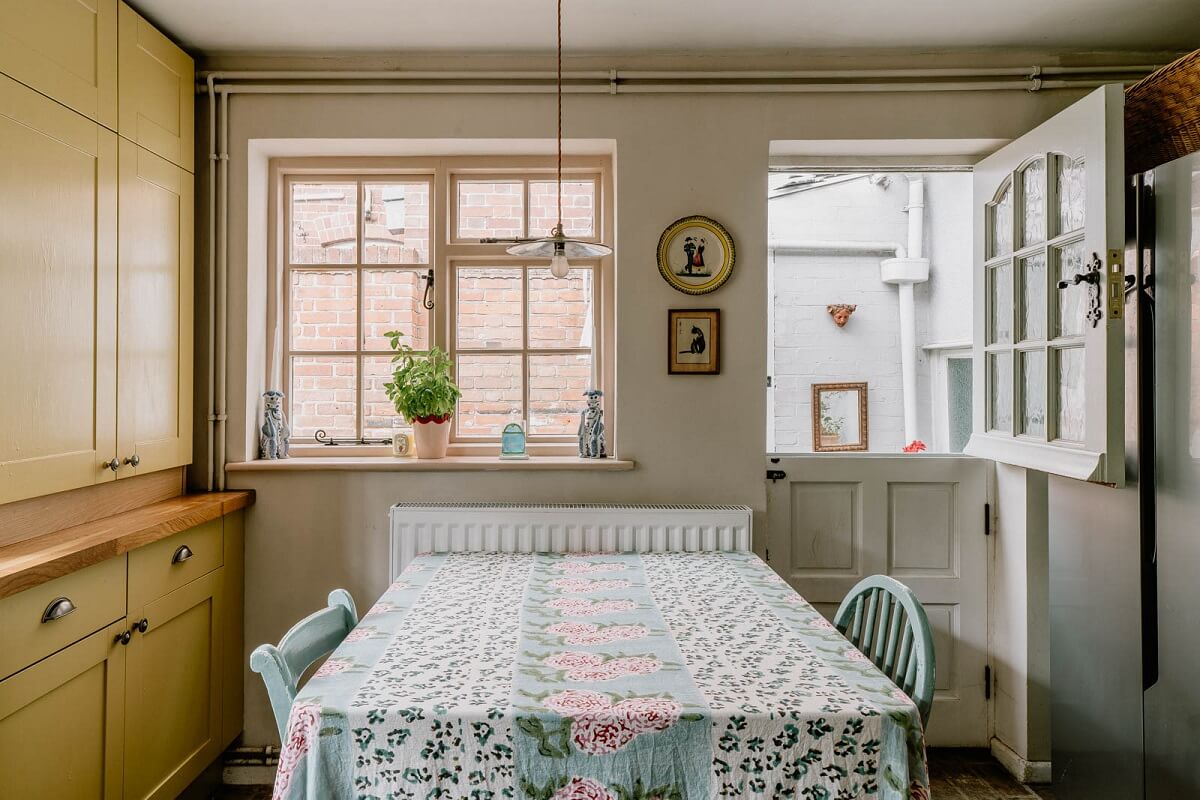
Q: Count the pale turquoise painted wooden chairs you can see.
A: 2